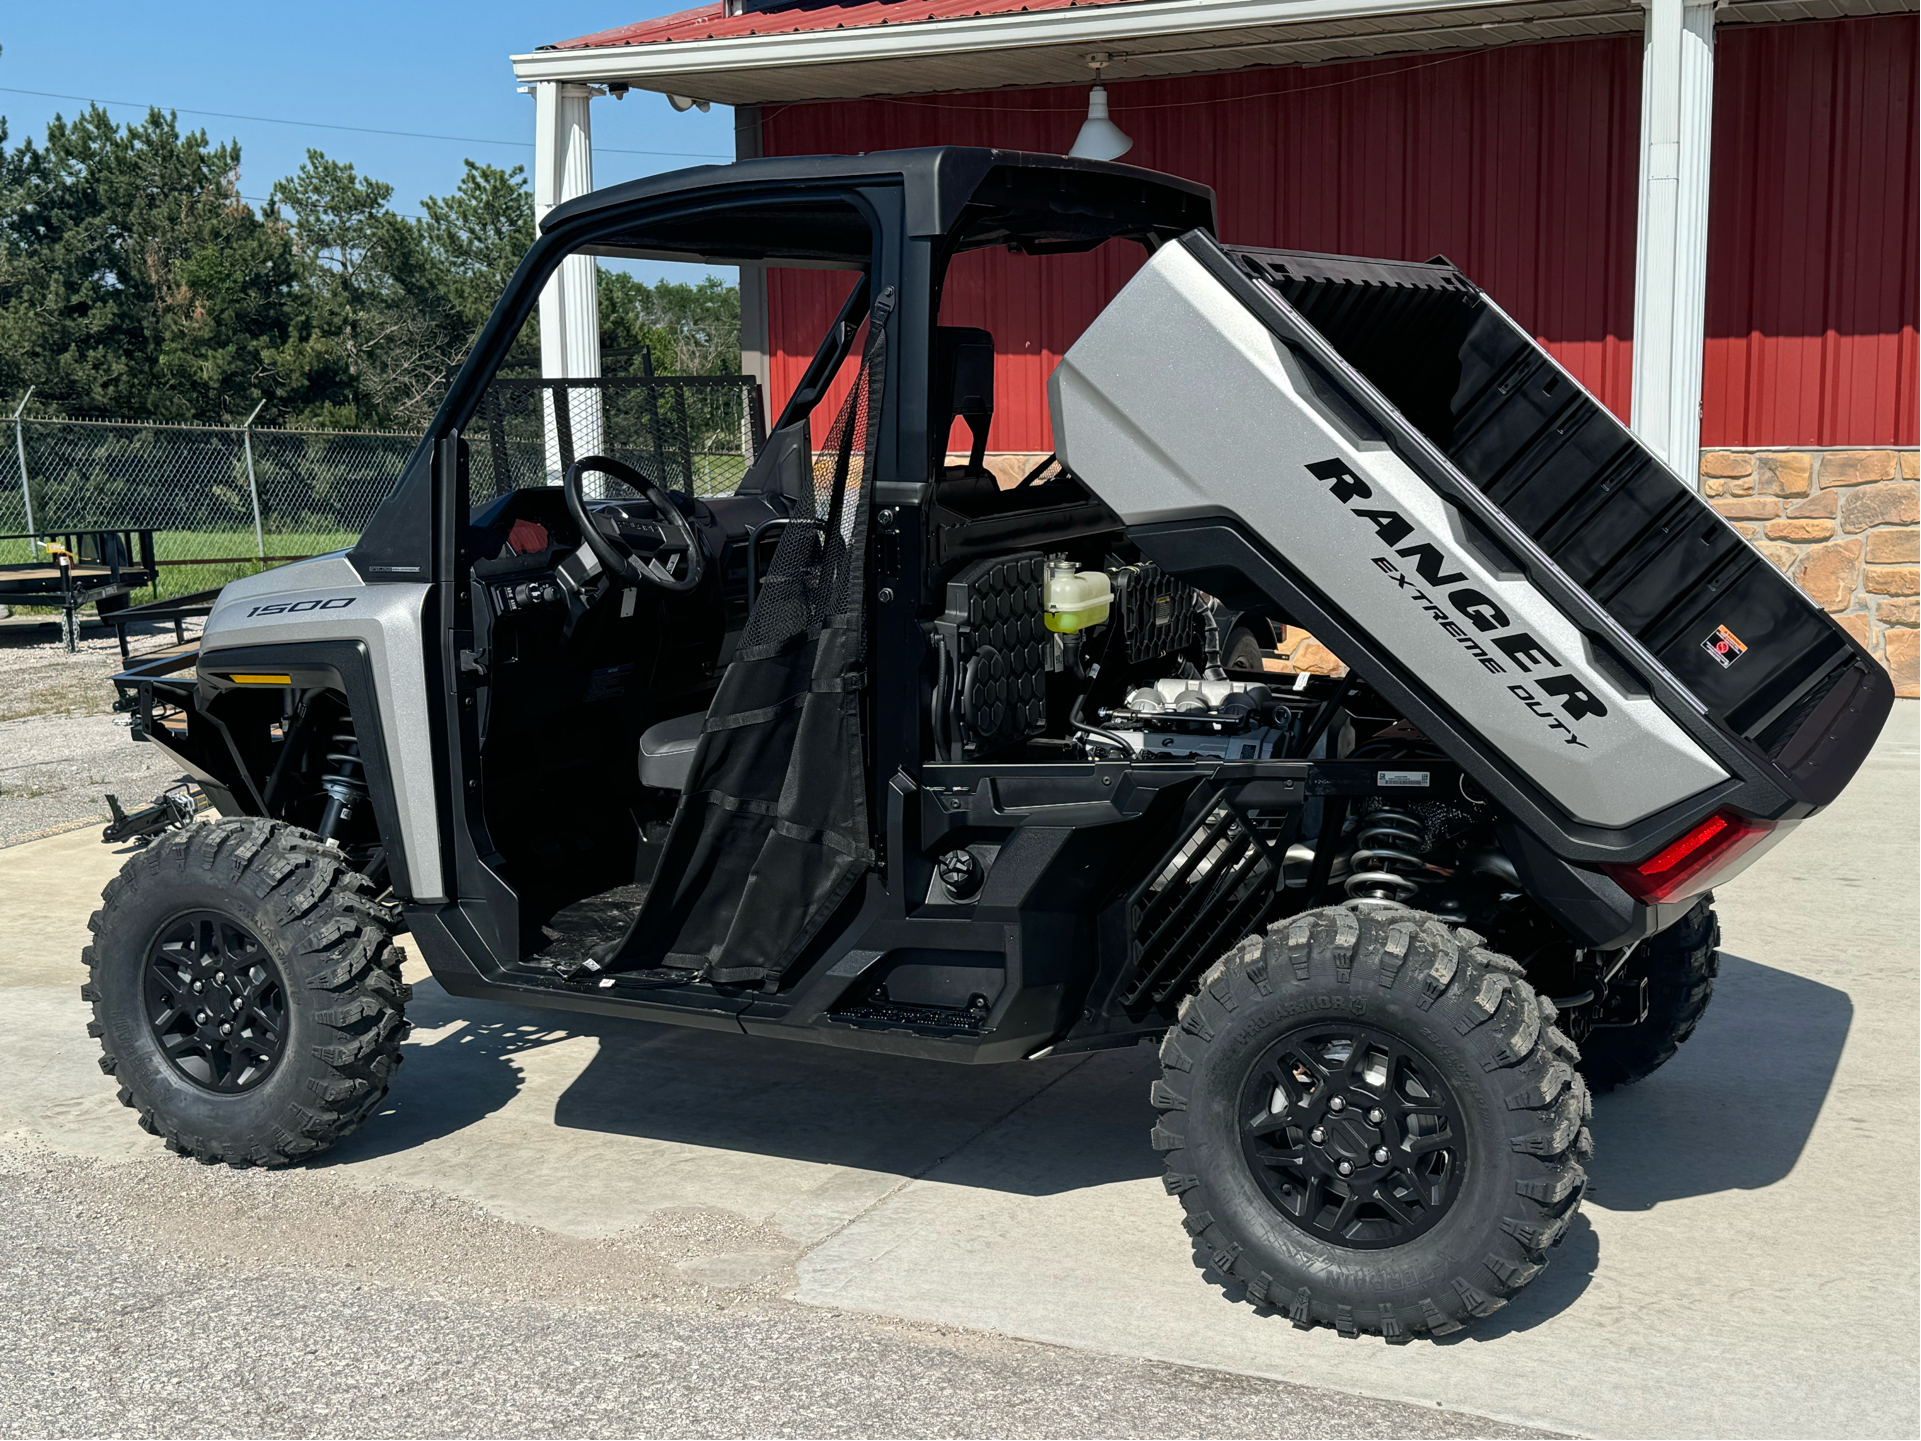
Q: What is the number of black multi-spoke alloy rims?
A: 2